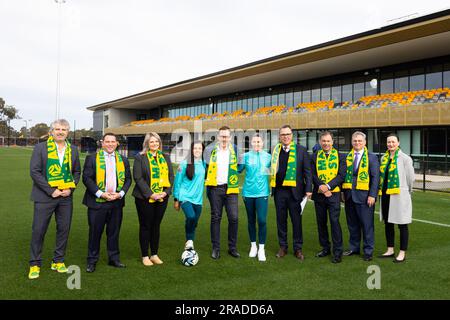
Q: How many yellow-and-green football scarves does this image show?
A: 8